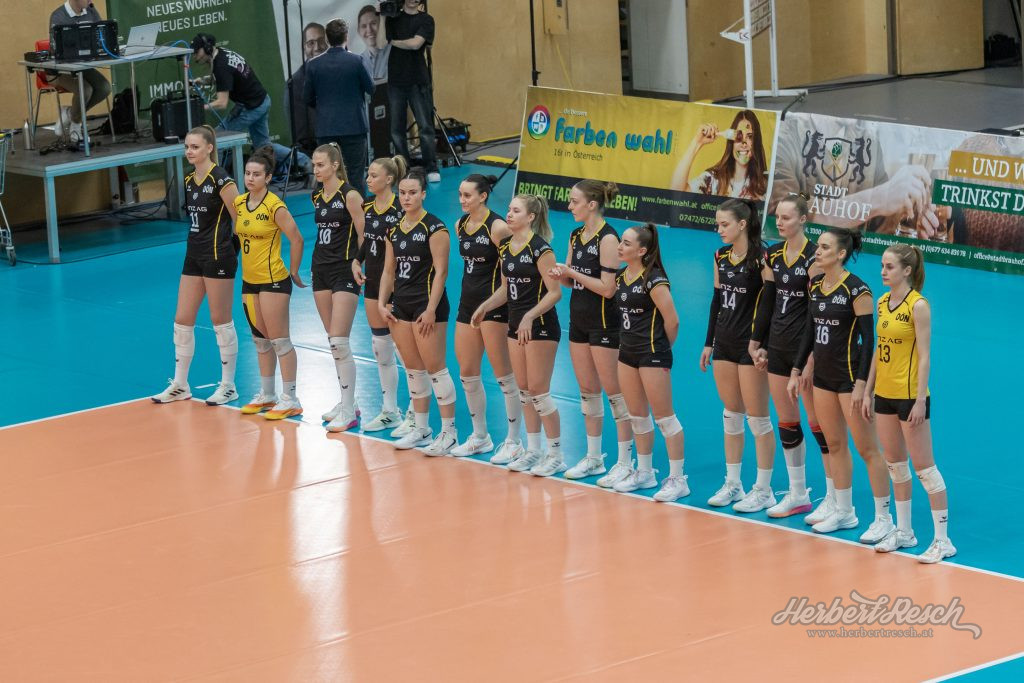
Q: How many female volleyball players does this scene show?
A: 13